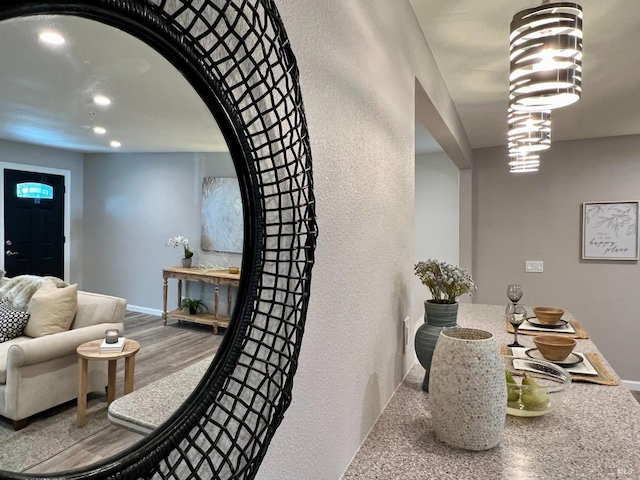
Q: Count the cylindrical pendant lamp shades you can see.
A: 3